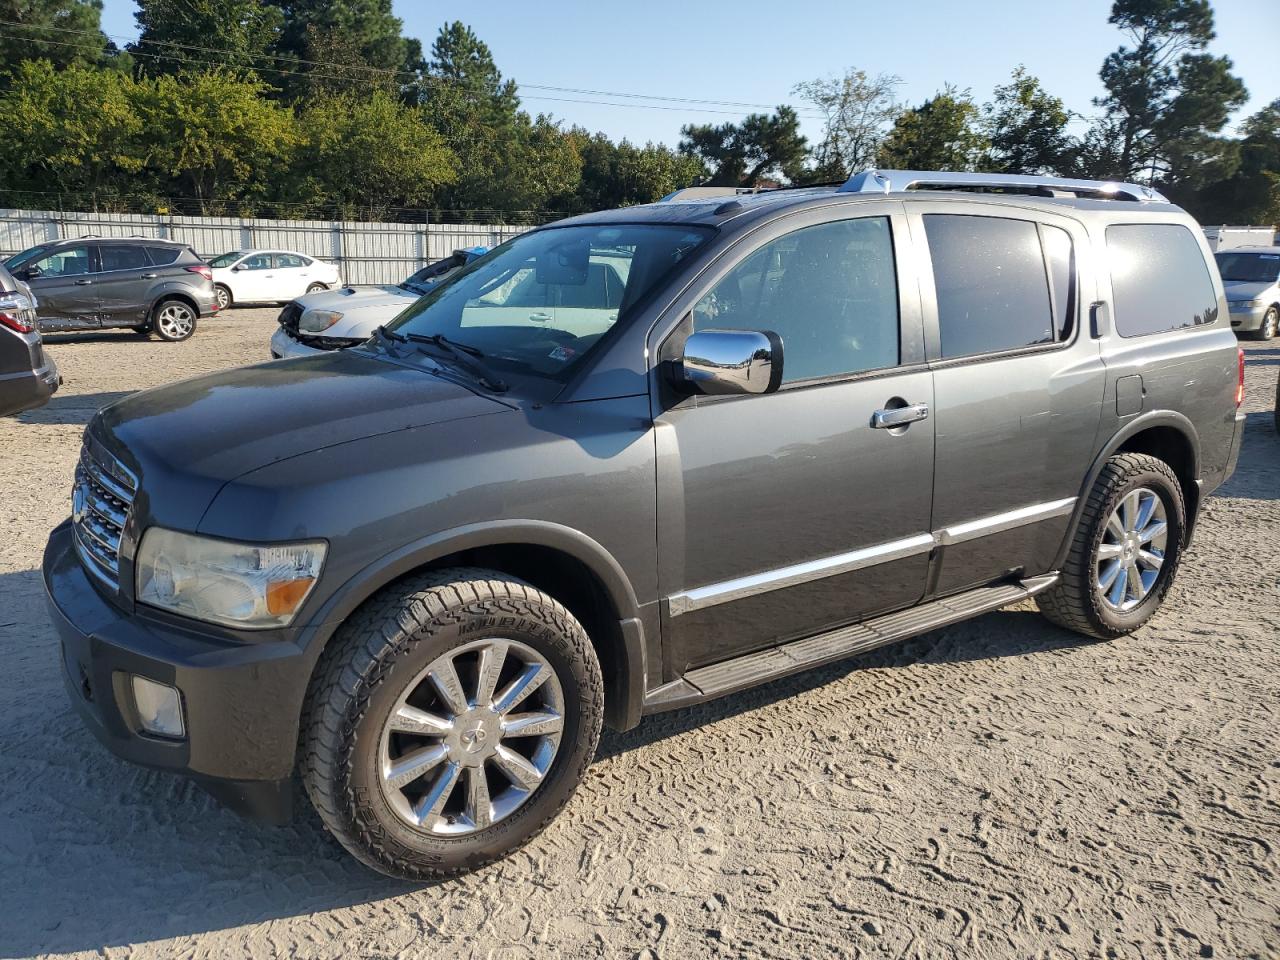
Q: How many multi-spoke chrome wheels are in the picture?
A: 2